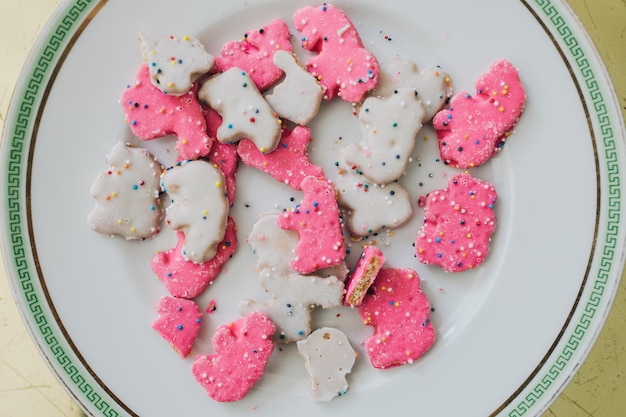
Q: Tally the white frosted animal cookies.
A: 11